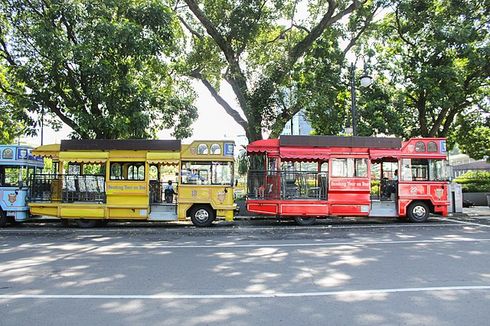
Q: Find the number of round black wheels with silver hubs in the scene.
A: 2